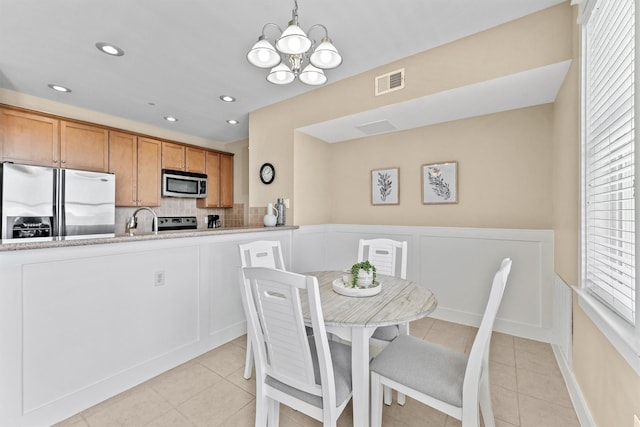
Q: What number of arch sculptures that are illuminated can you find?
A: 0